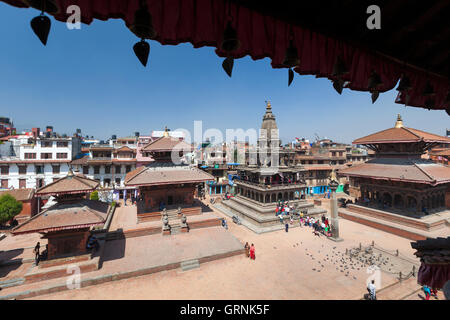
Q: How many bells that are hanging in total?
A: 8